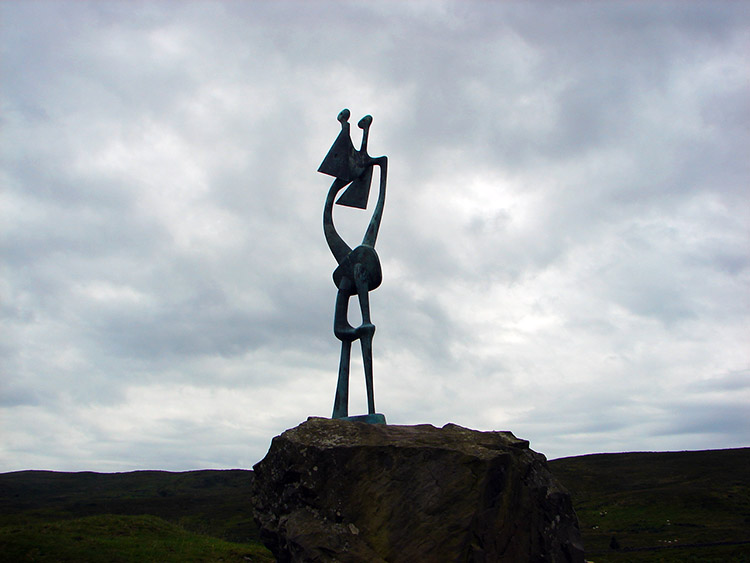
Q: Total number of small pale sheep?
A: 10